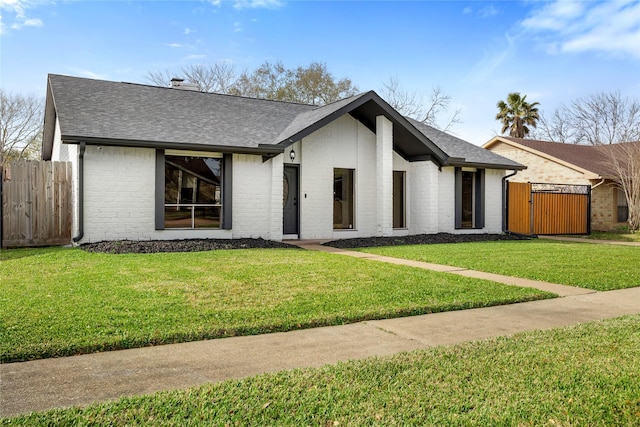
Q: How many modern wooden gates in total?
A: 1